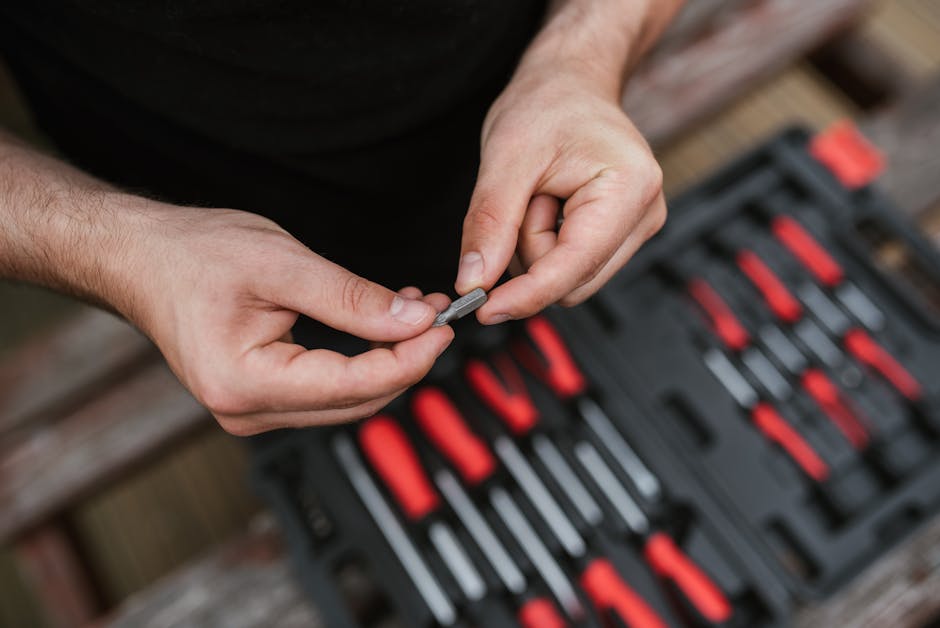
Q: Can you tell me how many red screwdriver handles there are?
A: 13